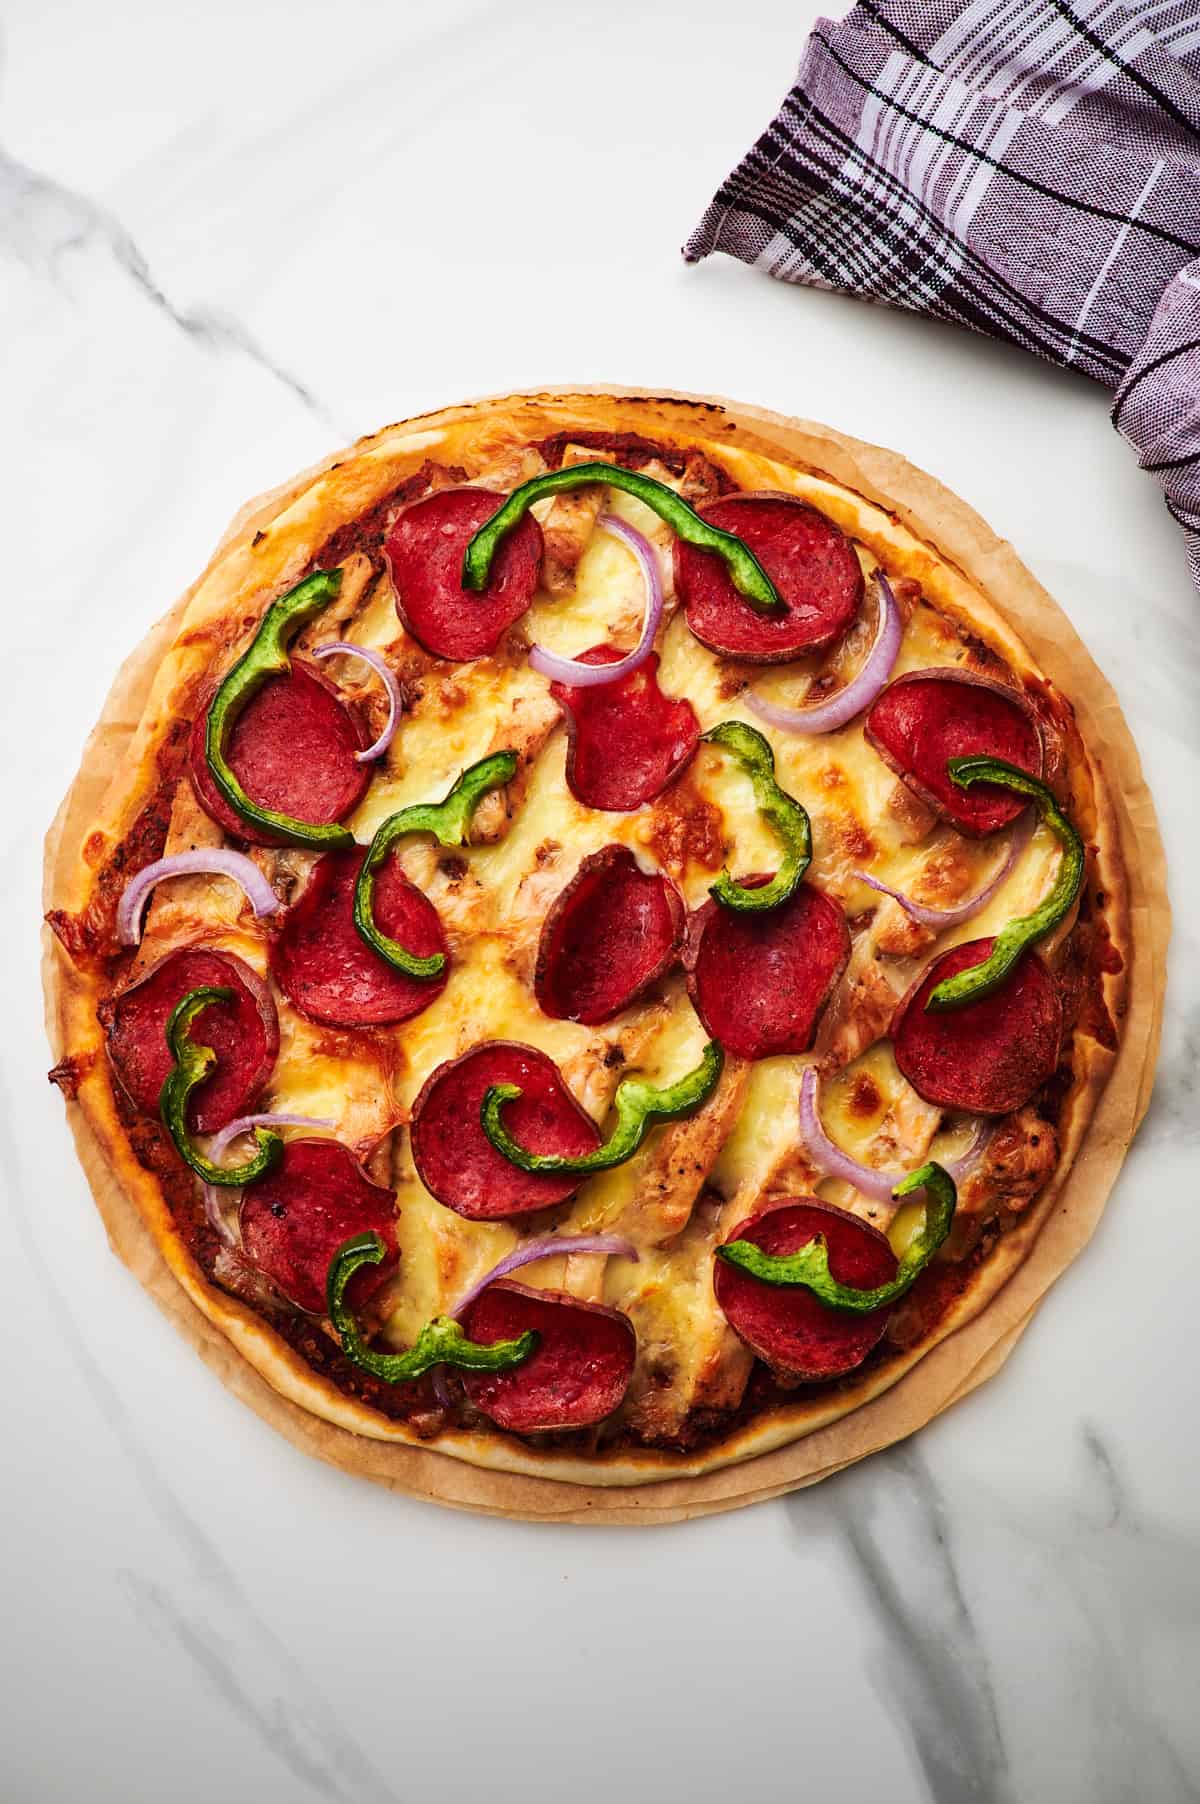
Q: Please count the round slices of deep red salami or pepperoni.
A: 14